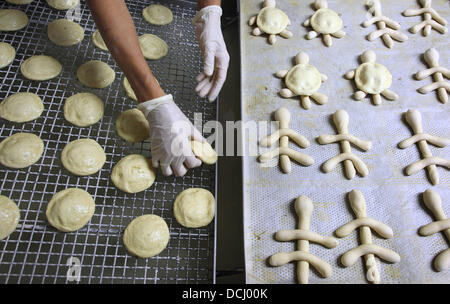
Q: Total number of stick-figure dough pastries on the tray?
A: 9